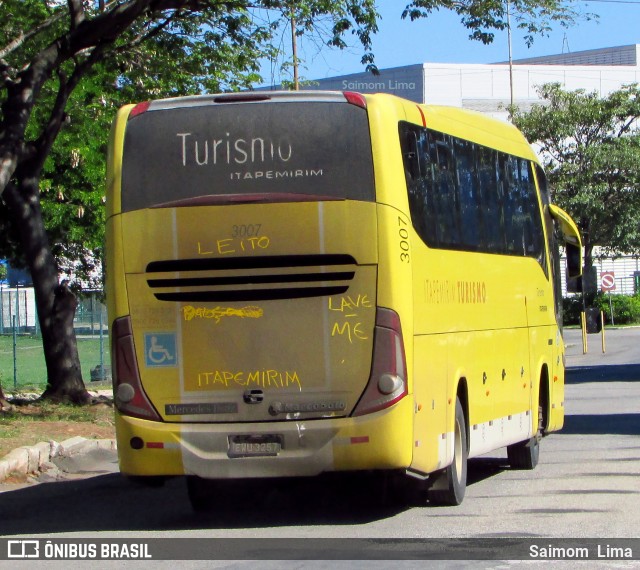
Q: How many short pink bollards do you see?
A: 0